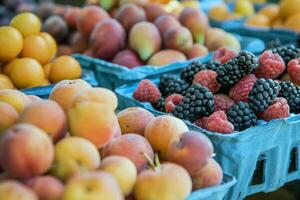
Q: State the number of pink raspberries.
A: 11